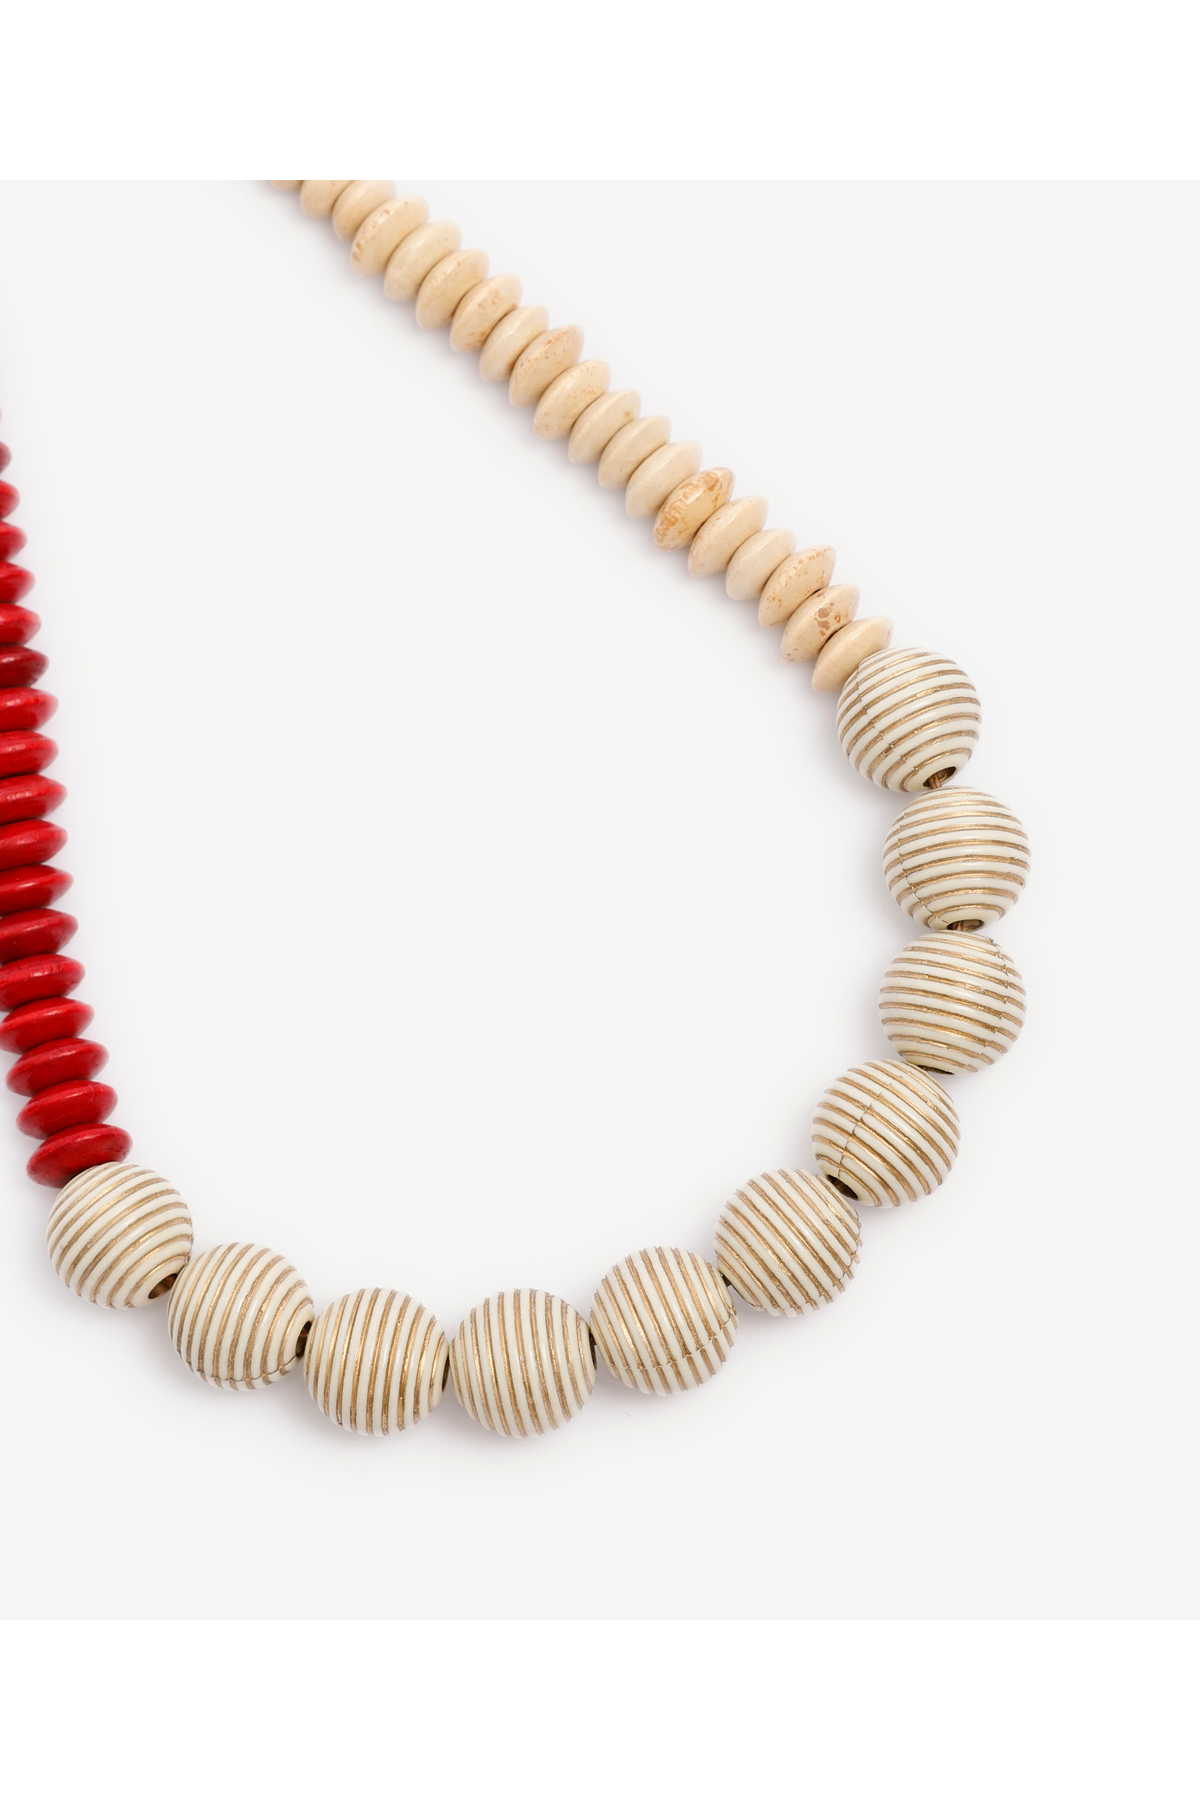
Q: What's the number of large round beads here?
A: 10